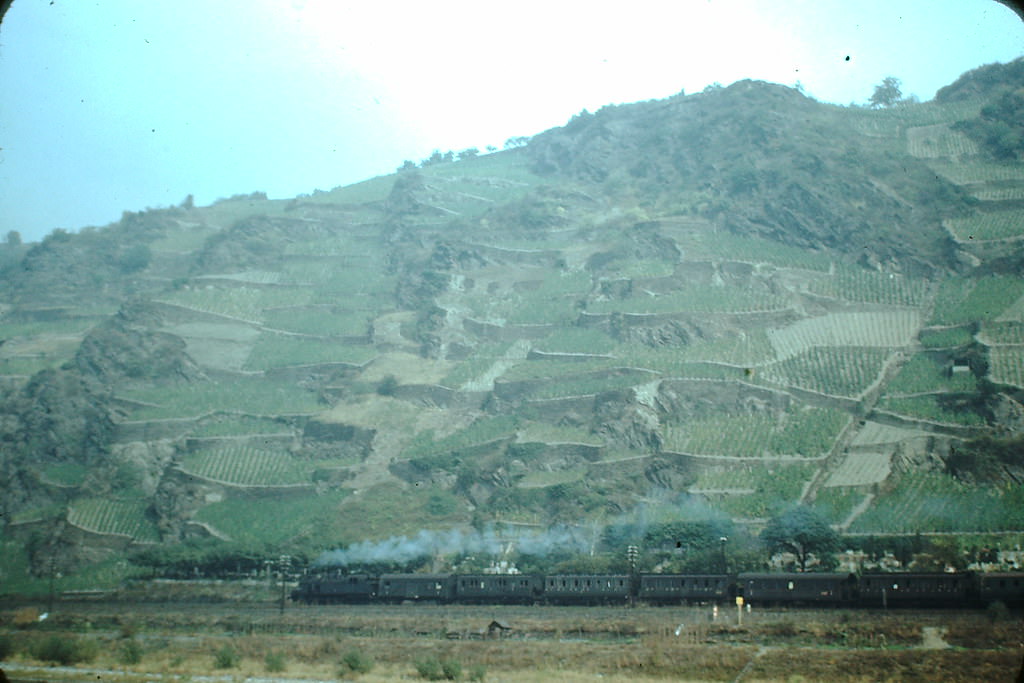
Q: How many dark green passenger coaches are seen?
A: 7